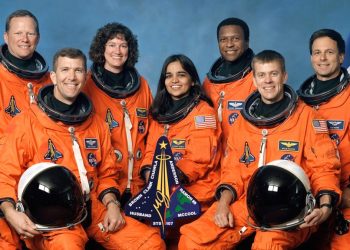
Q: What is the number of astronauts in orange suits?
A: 7